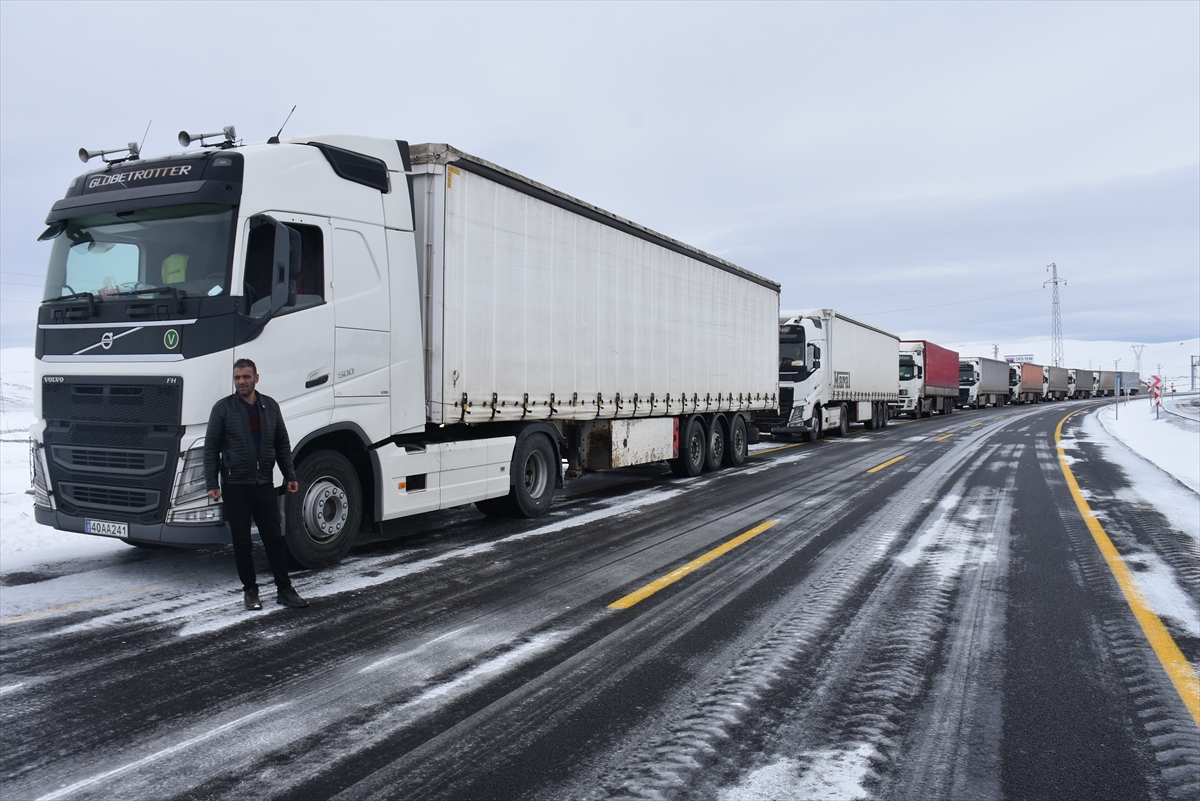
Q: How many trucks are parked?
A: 9